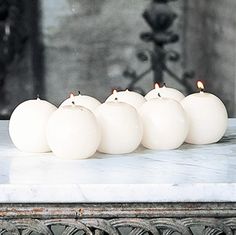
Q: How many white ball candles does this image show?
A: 8